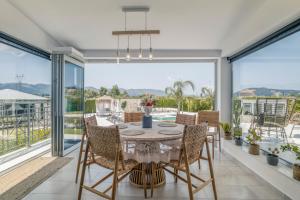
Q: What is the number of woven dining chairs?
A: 6